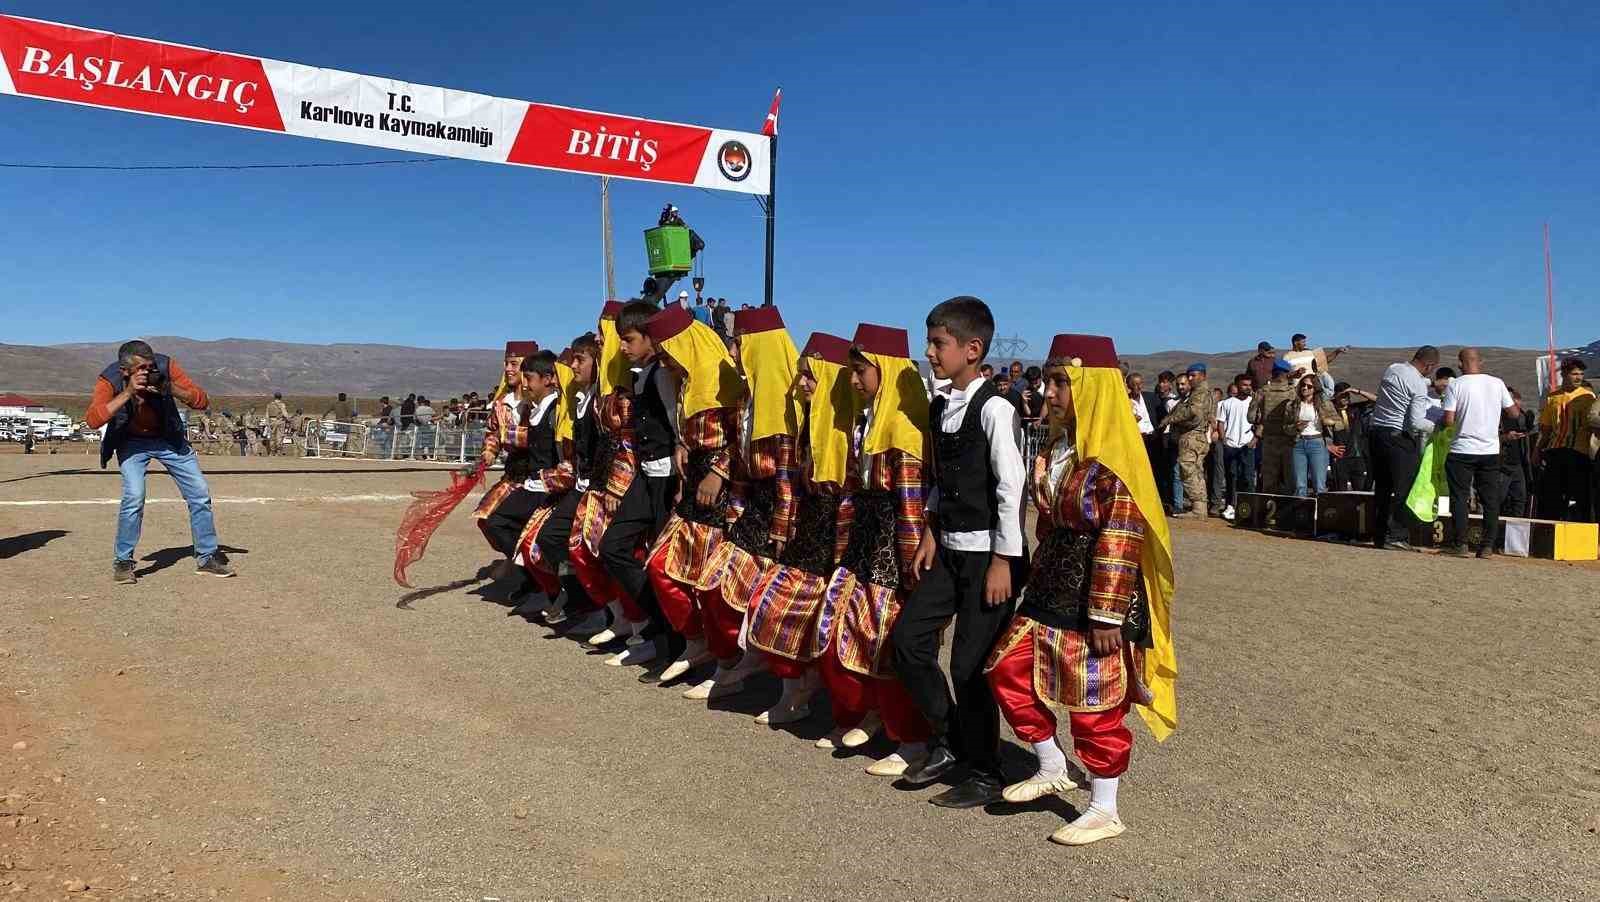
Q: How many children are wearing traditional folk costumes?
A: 12